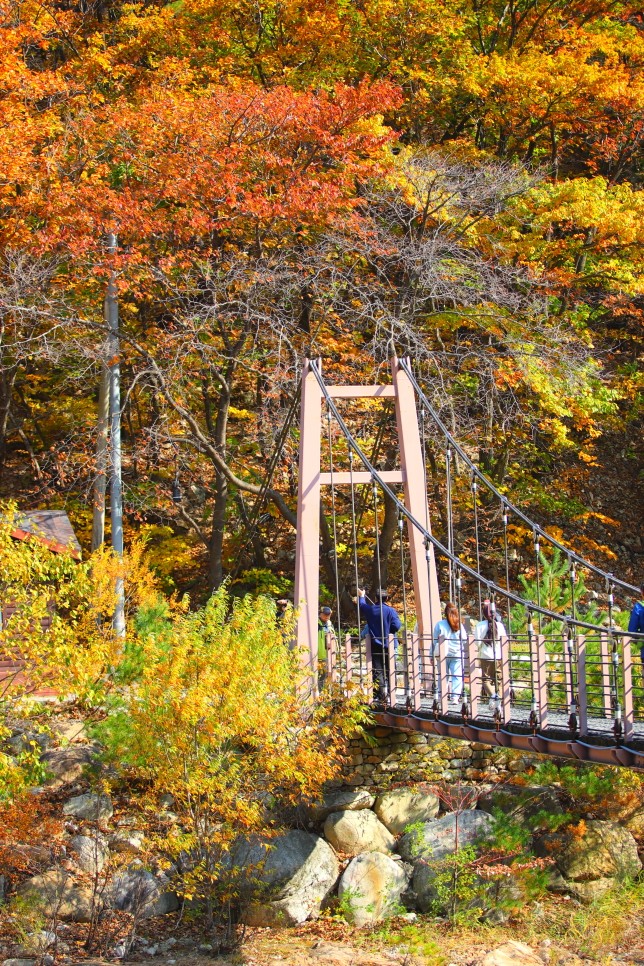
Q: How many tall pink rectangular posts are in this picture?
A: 2